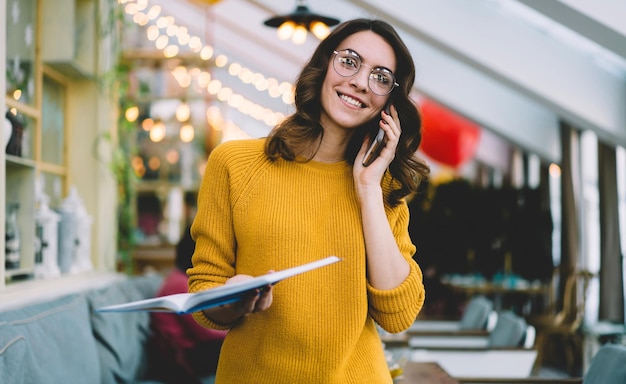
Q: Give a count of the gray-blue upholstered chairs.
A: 3